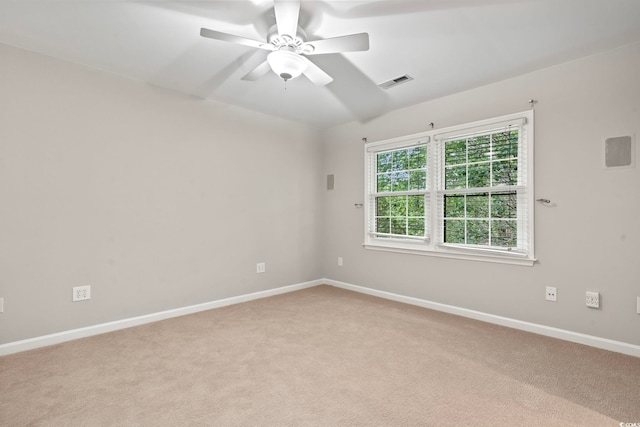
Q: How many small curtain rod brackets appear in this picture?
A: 3